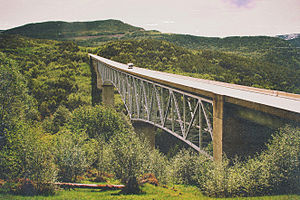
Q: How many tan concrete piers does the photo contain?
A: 3